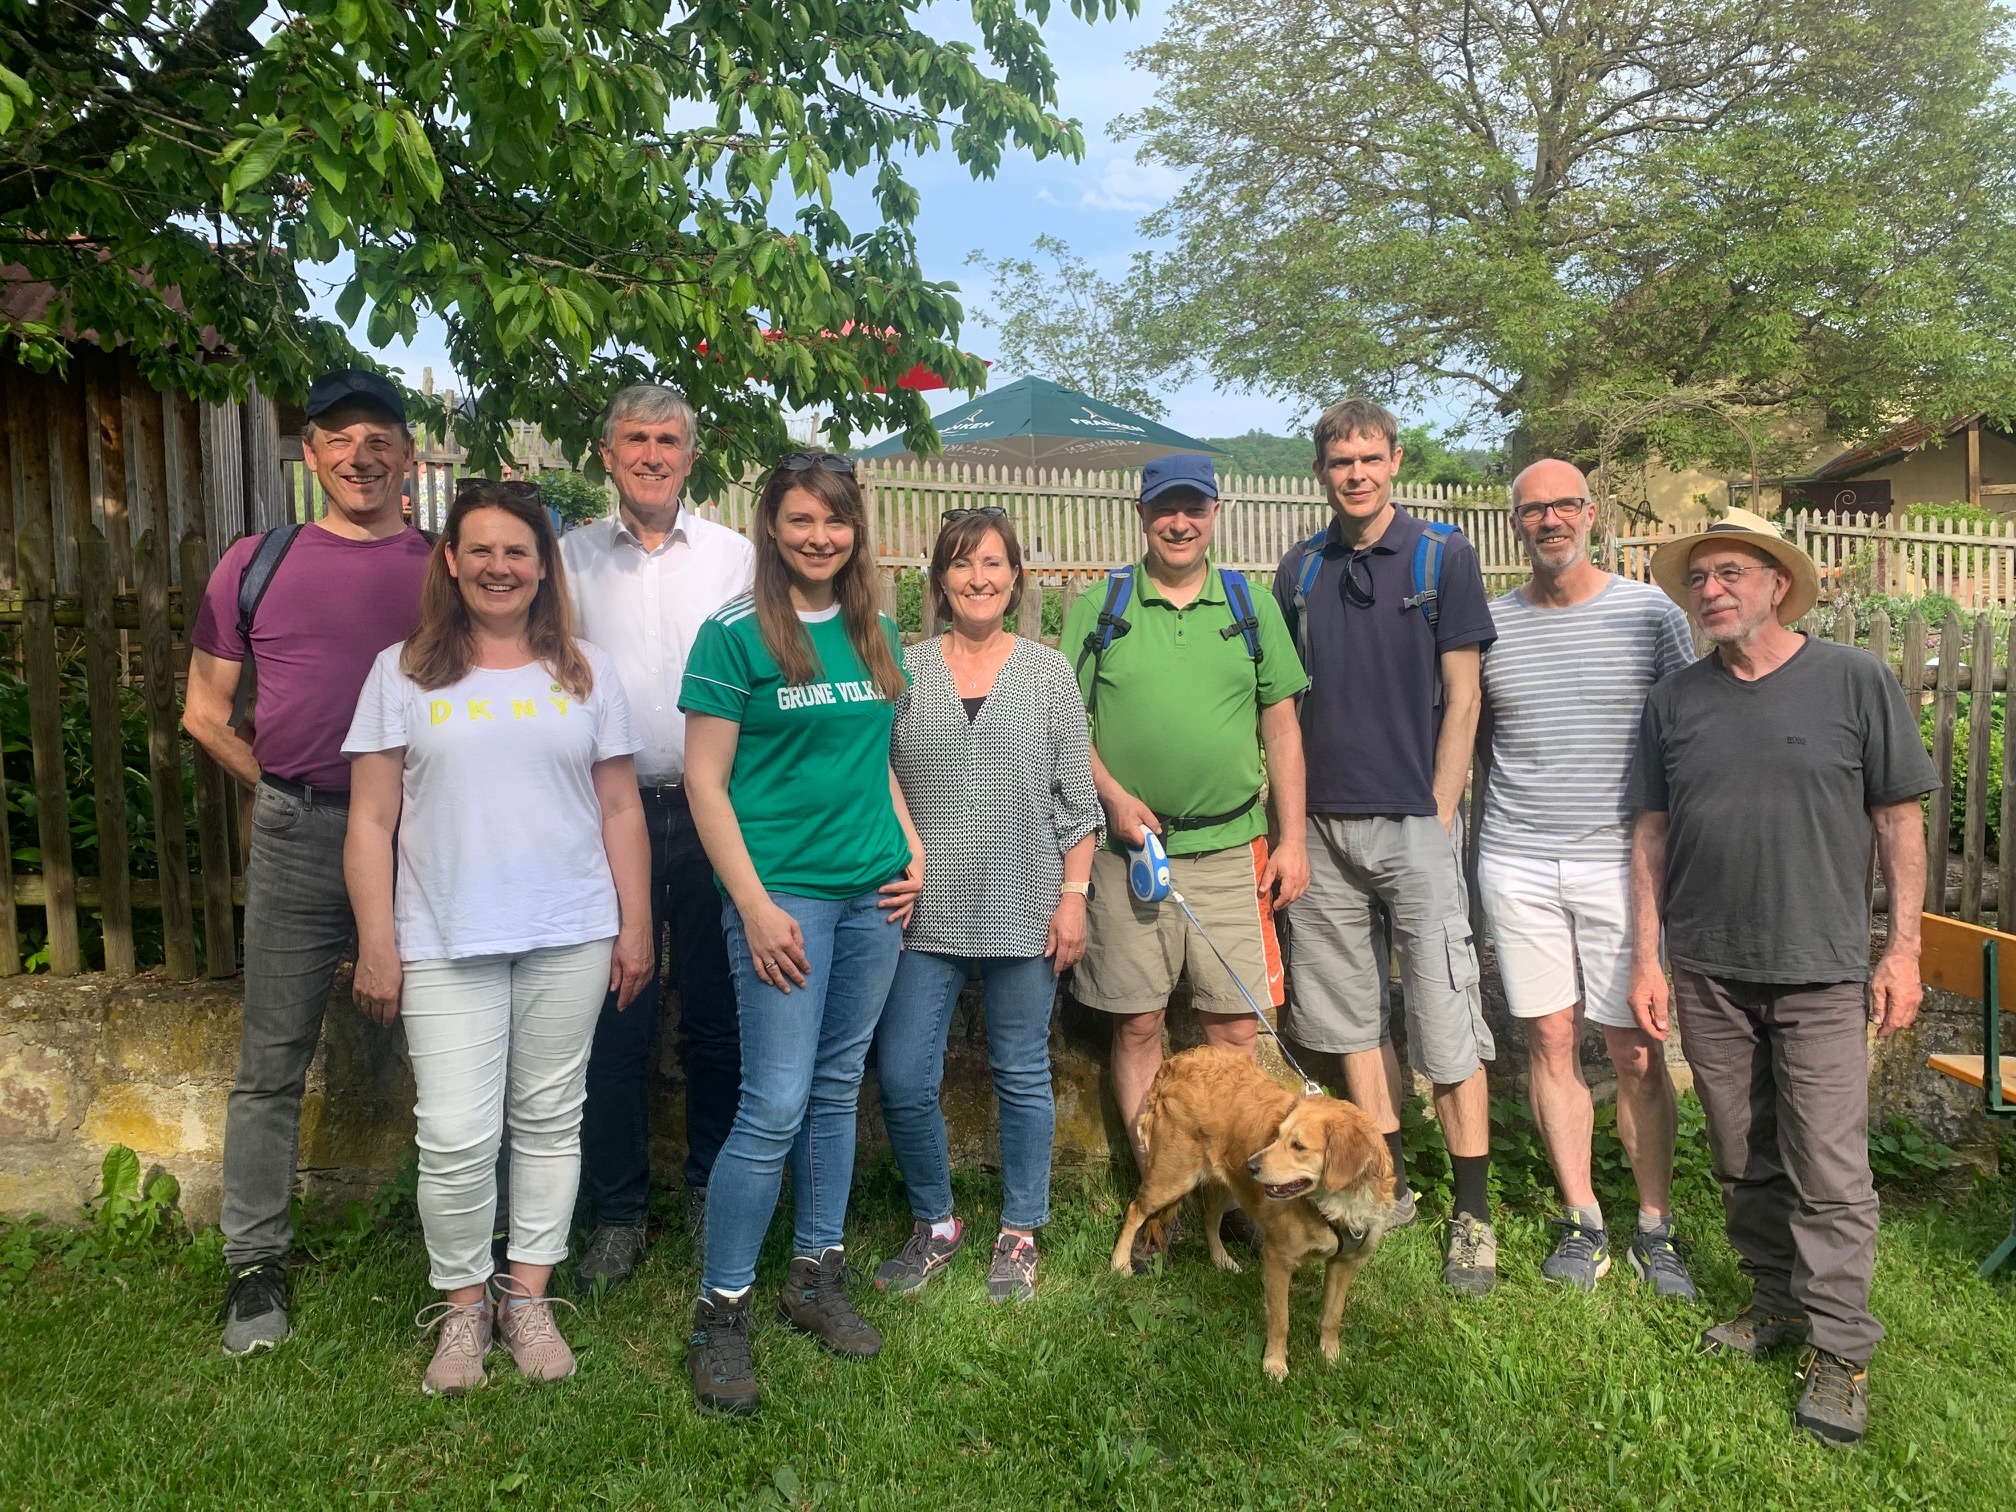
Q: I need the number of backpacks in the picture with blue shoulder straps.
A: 2